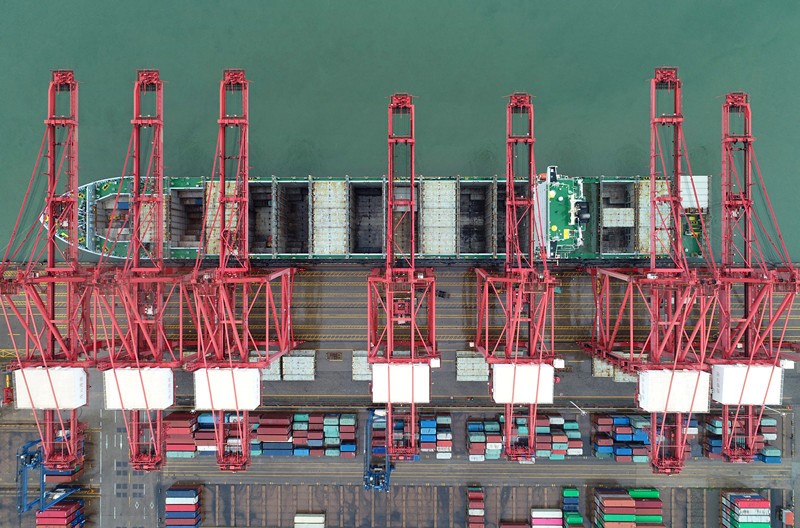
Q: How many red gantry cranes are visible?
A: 7